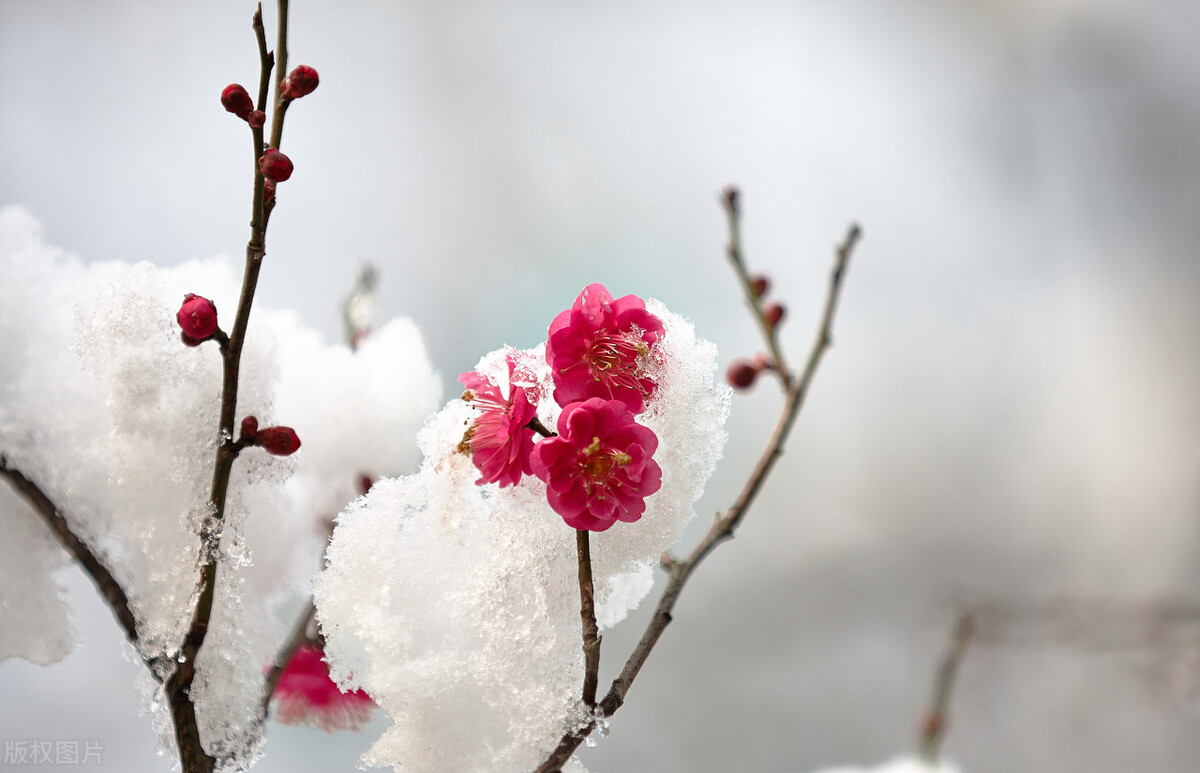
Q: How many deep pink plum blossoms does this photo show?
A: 4